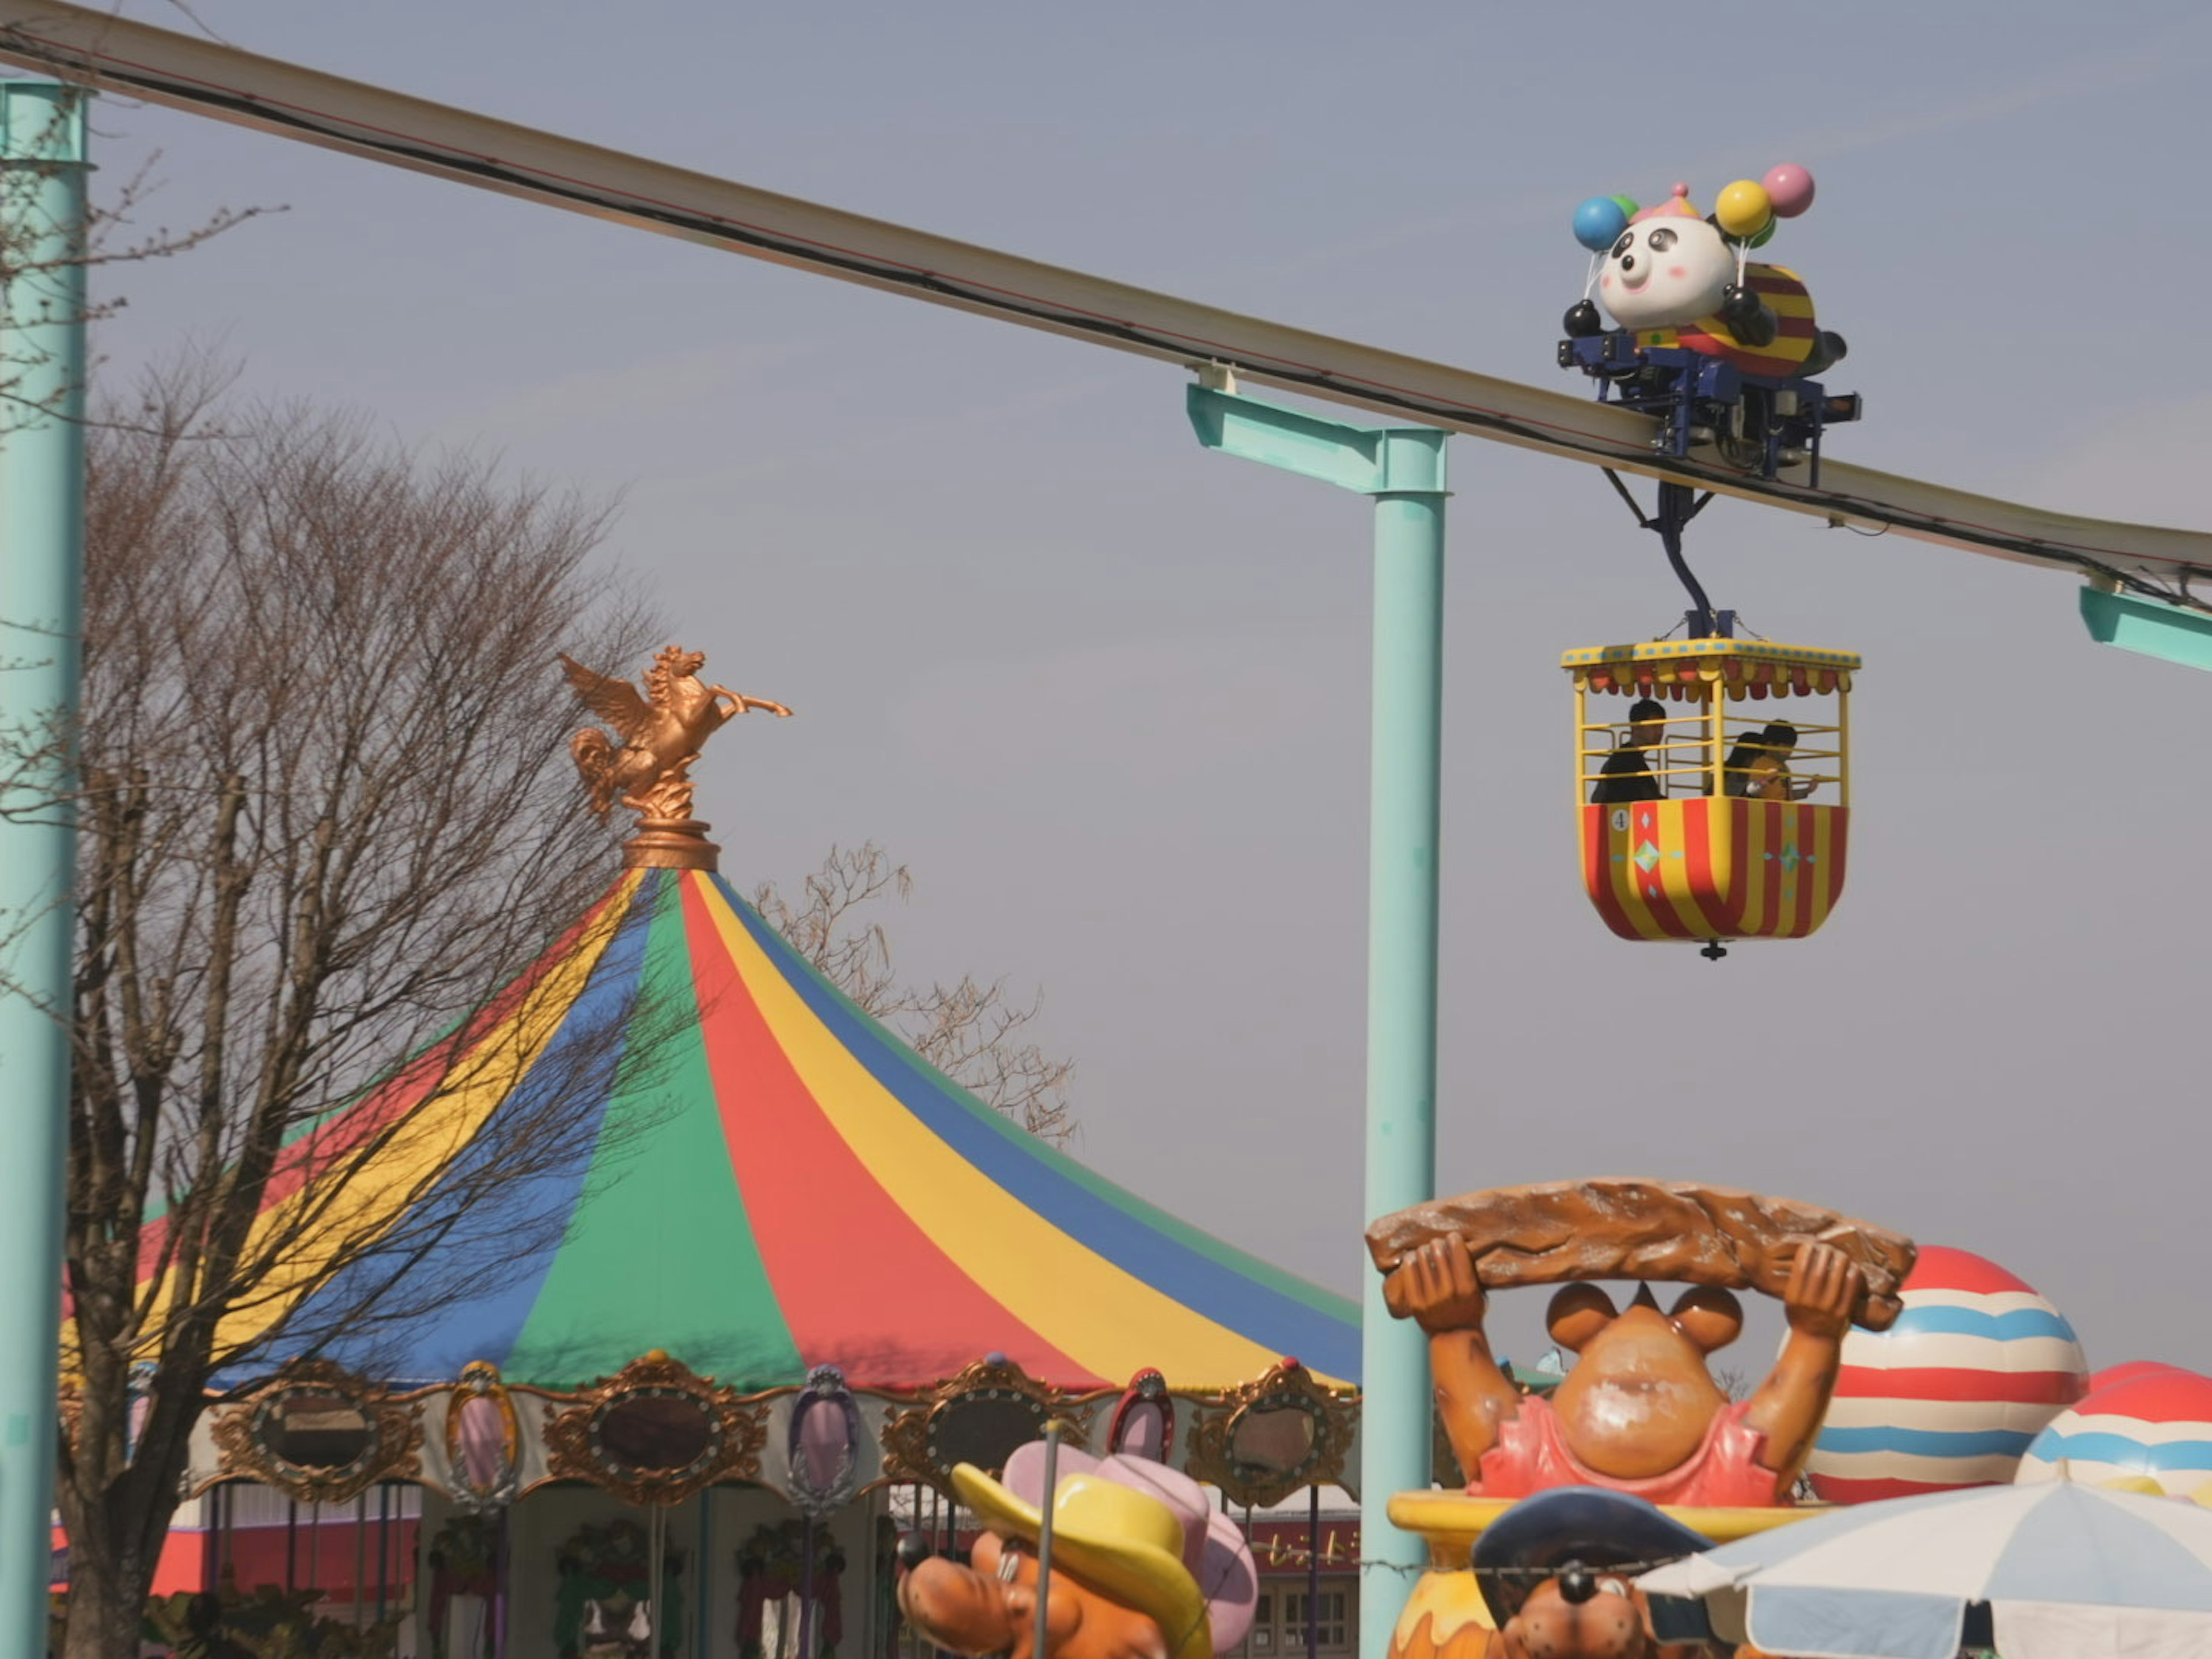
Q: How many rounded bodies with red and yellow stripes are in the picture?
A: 2